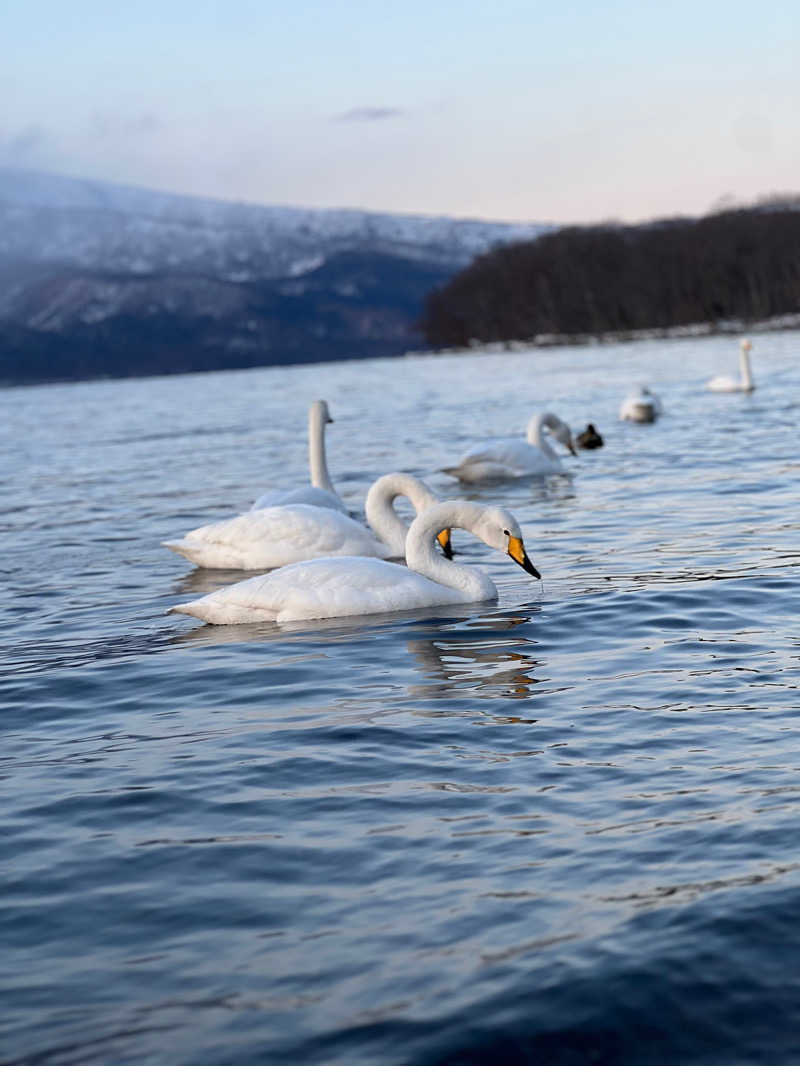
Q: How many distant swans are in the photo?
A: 3